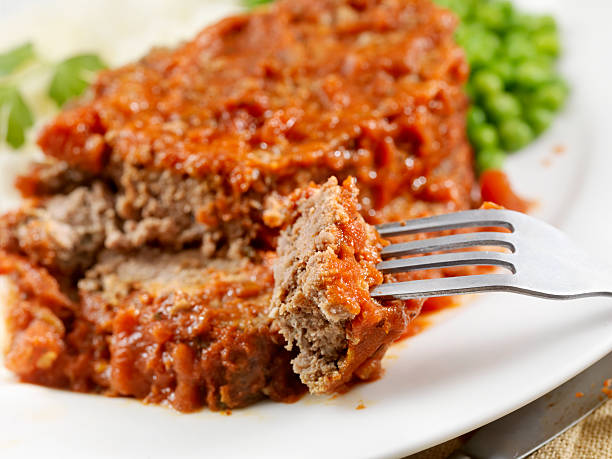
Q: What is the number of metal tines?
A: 4